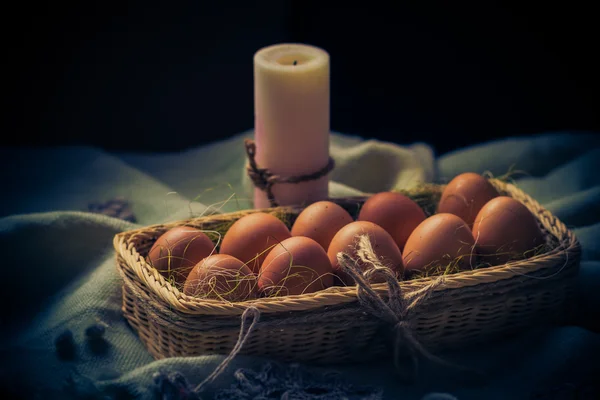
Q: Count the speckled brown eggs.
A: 10